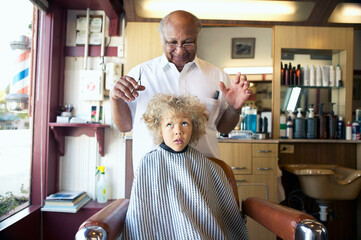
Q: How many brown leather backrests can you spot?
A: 1